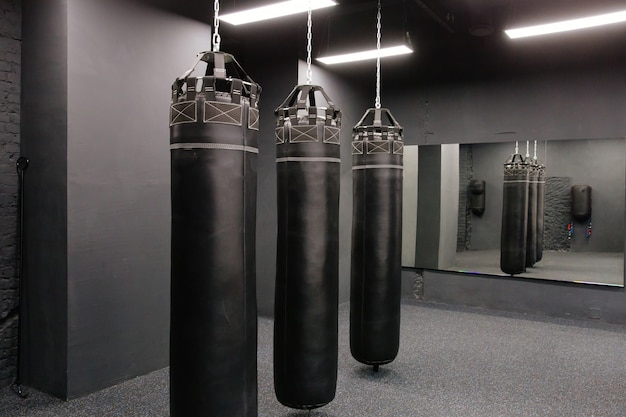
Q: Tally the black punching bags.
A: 3